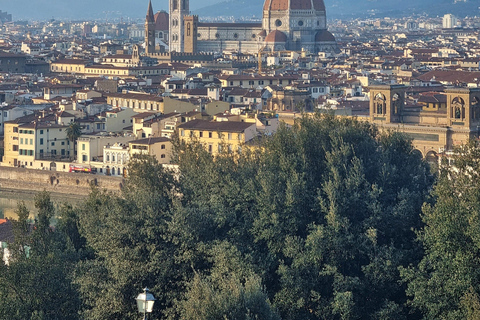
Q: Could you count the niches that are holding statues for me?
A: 2